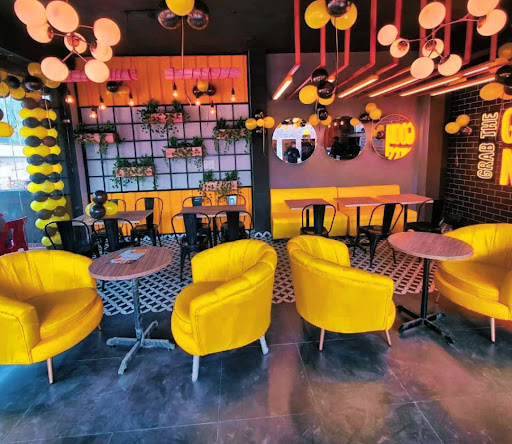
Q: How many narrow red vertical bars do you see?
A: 9